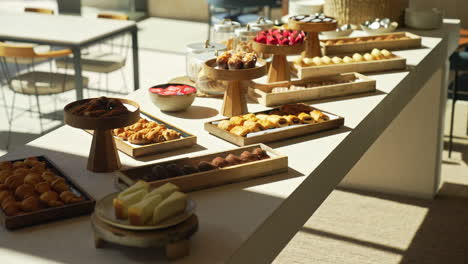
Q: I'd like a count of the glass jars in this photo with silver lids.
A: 5